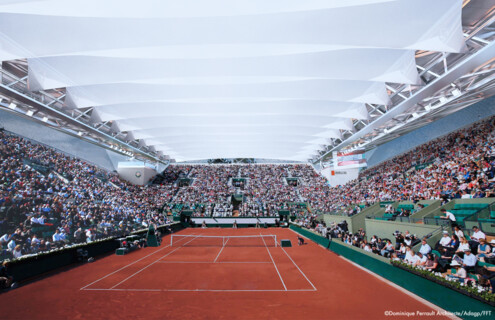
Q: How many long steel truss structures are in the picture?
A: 2